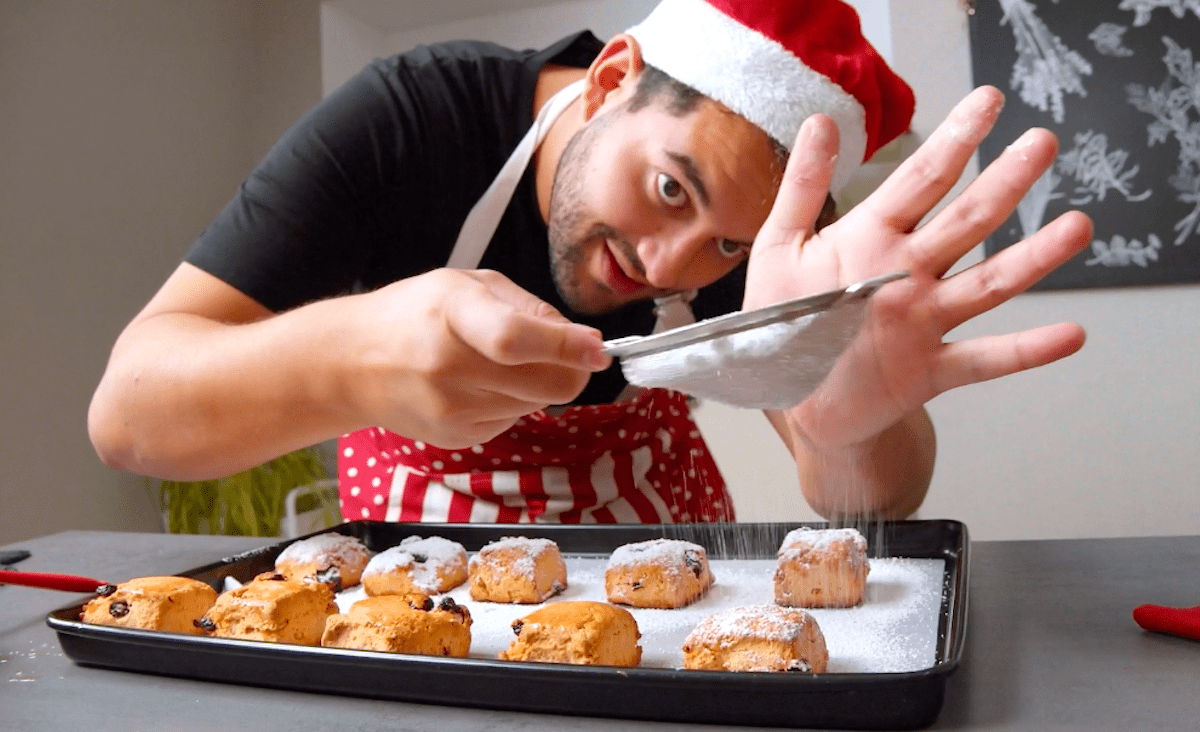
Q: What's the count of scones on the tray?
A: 10